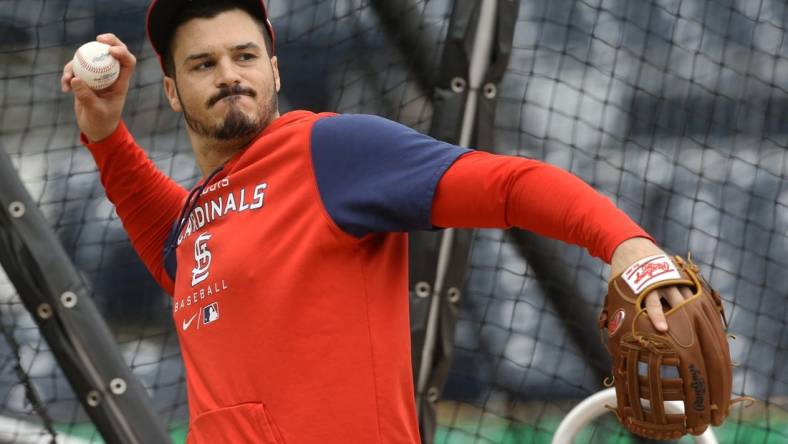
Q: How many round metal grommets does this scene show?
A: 10